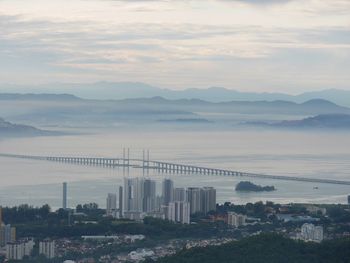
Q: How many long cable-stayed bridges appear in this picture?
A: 1